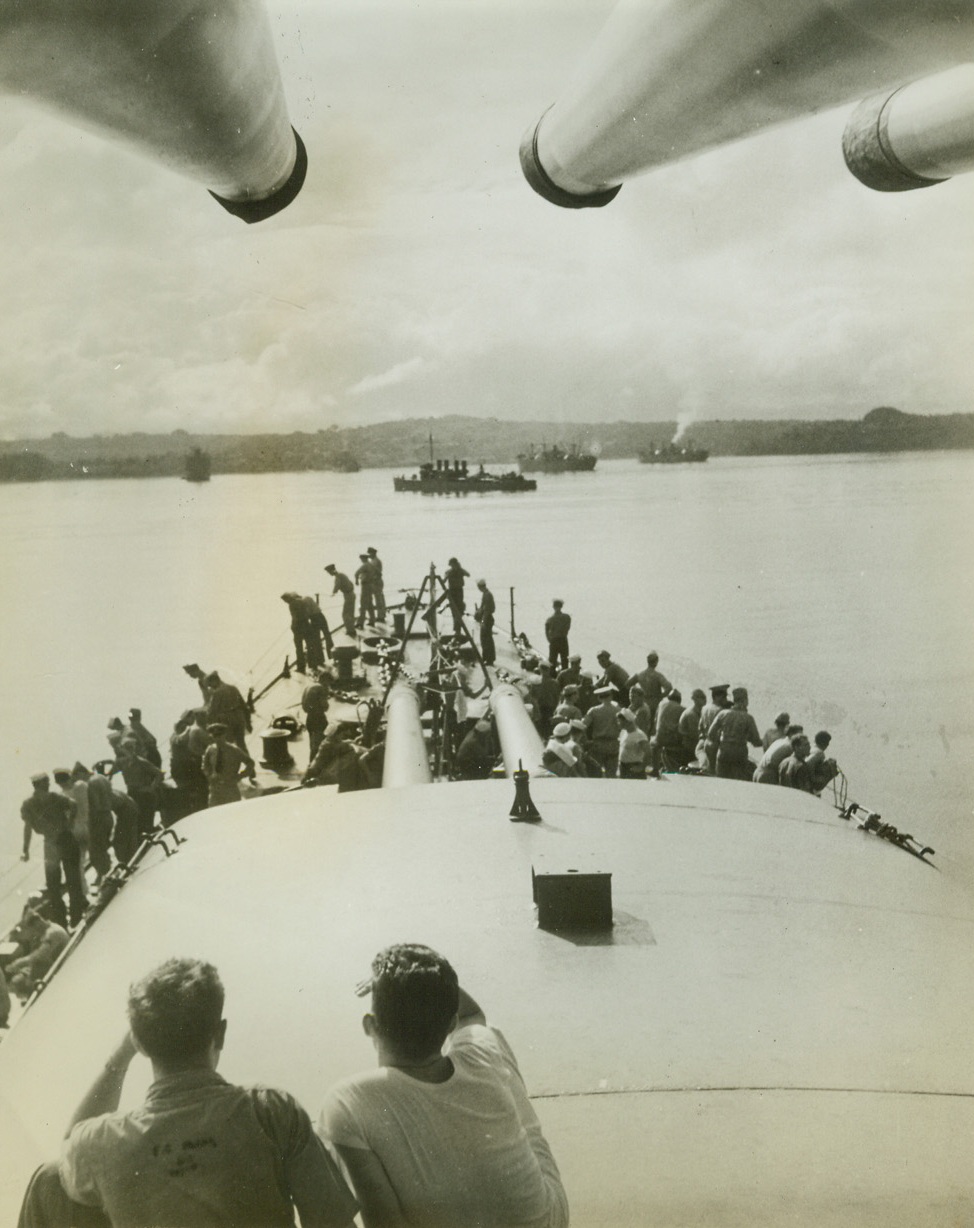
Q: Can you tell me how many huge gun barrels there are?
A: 5